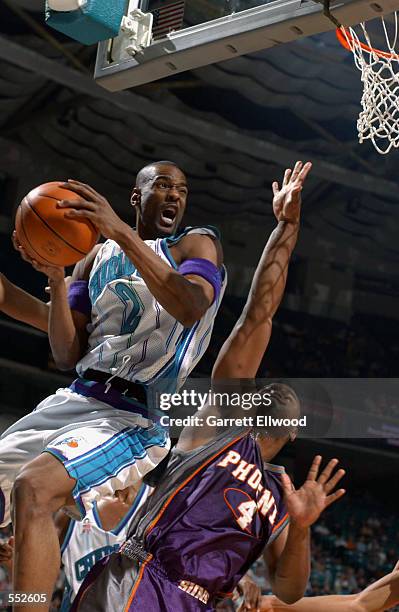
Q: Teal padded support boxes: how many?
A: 1